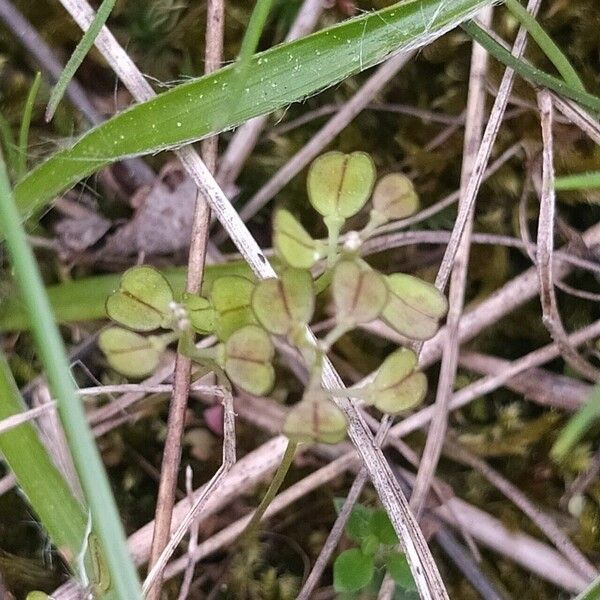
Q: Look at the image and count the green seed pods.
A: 13